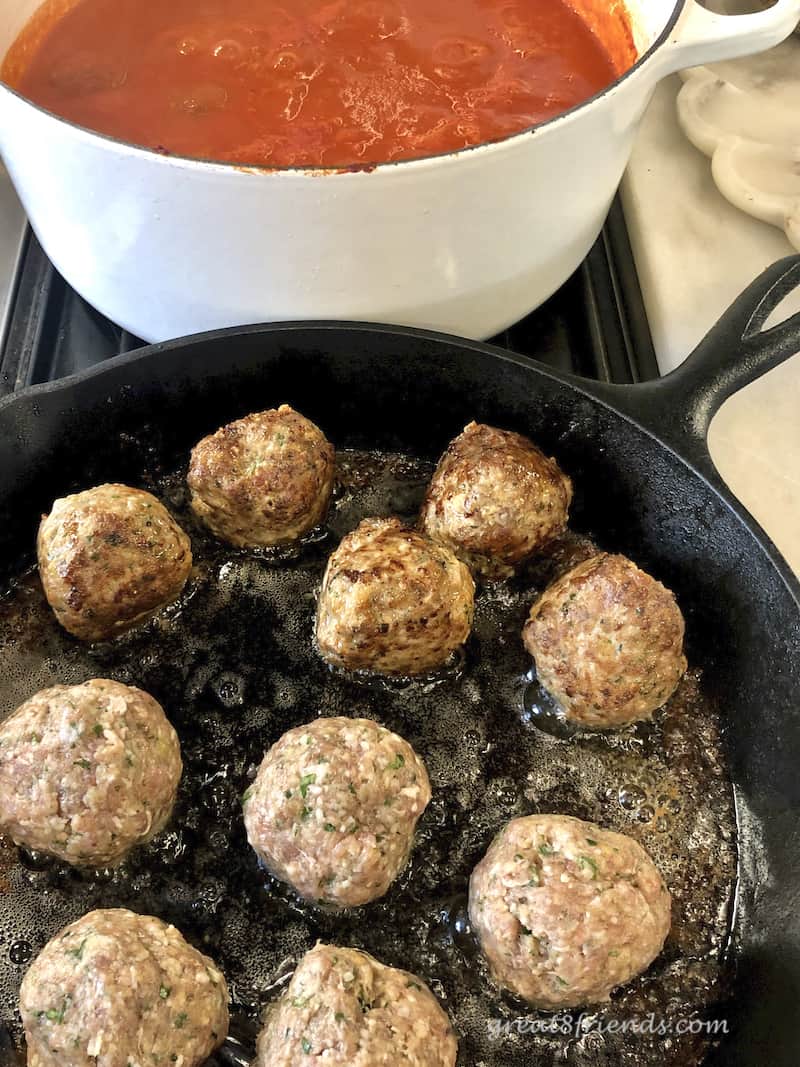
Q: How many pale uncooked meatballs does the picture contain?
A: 5